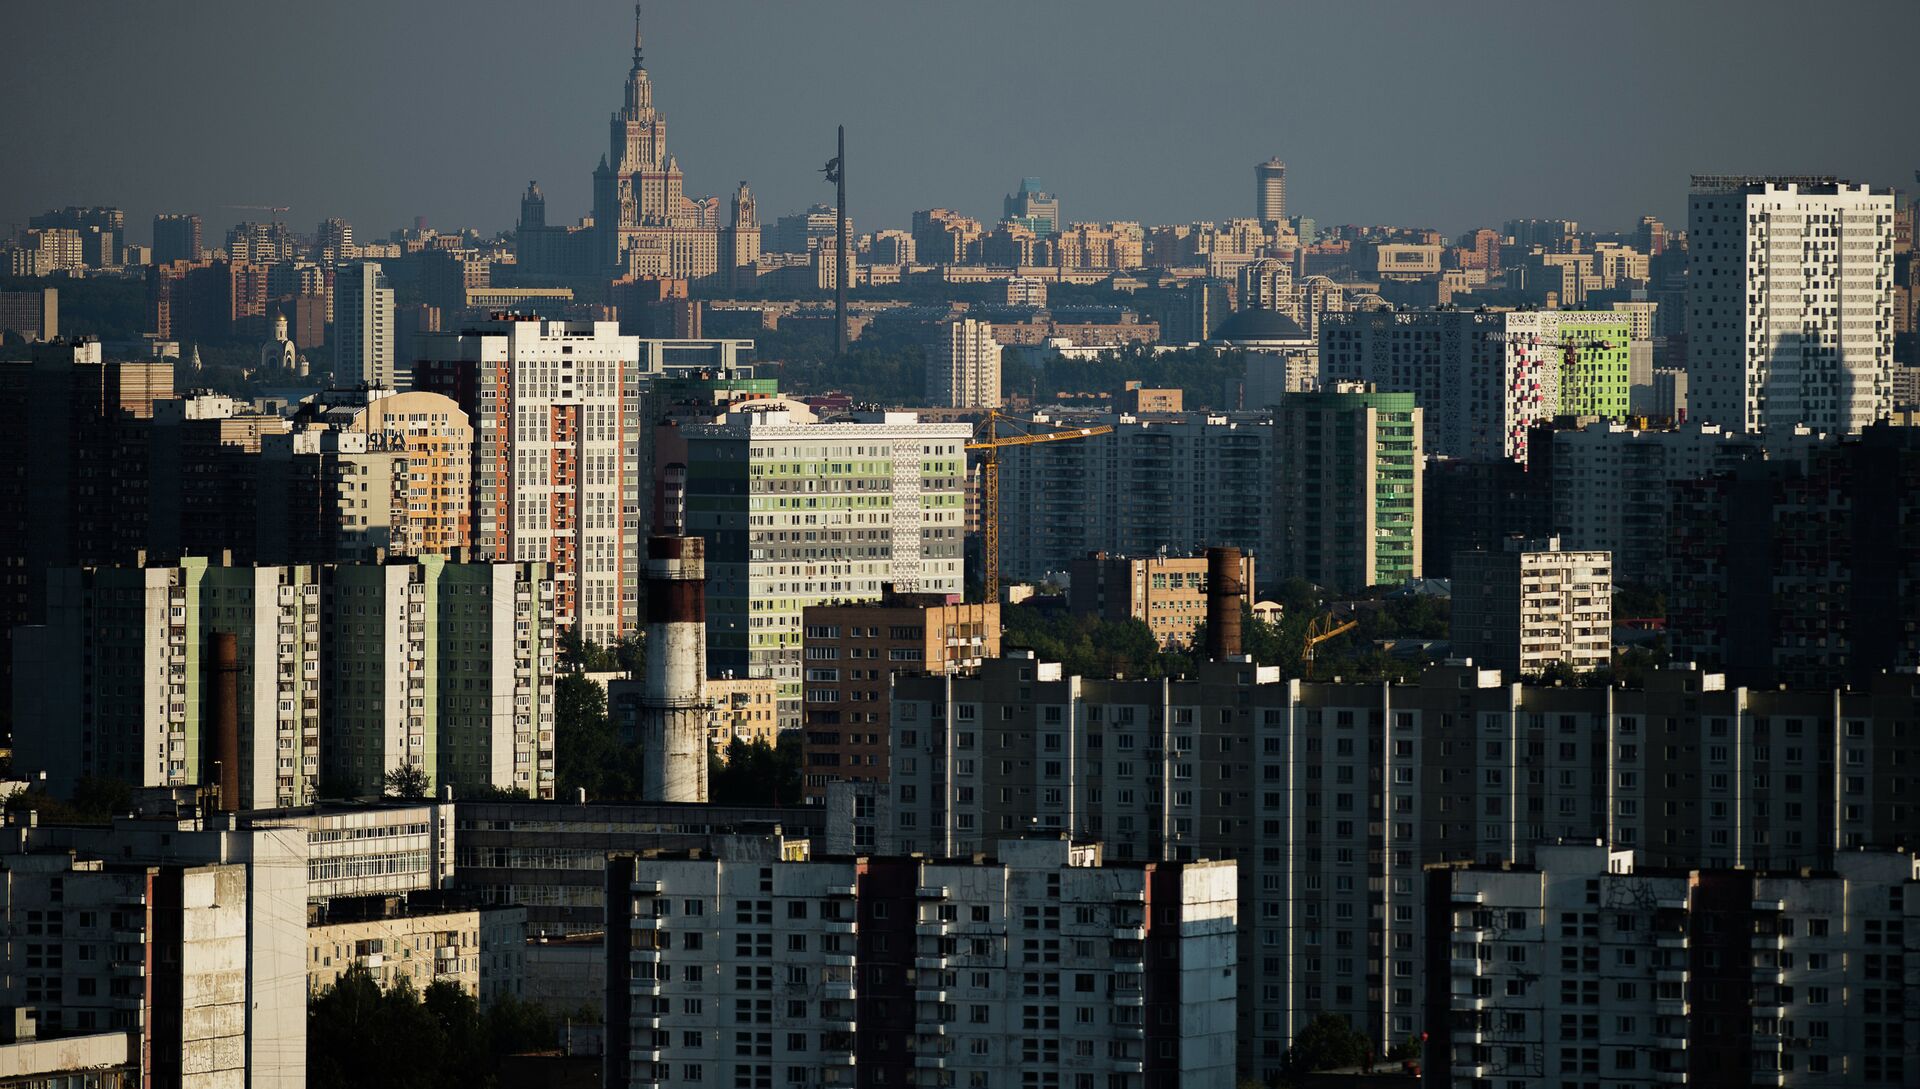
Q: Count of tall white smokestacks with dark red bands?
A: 1